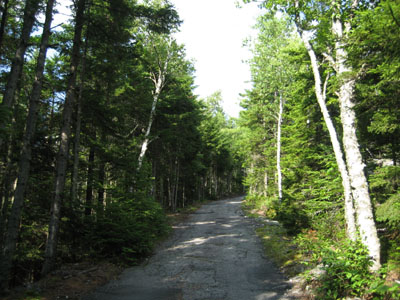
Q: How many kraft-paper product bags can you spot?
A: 0